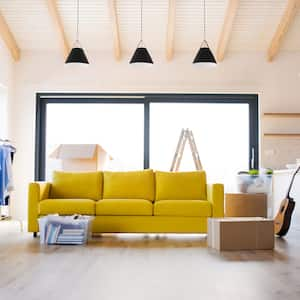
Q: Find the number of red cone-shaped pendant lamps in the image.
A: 0